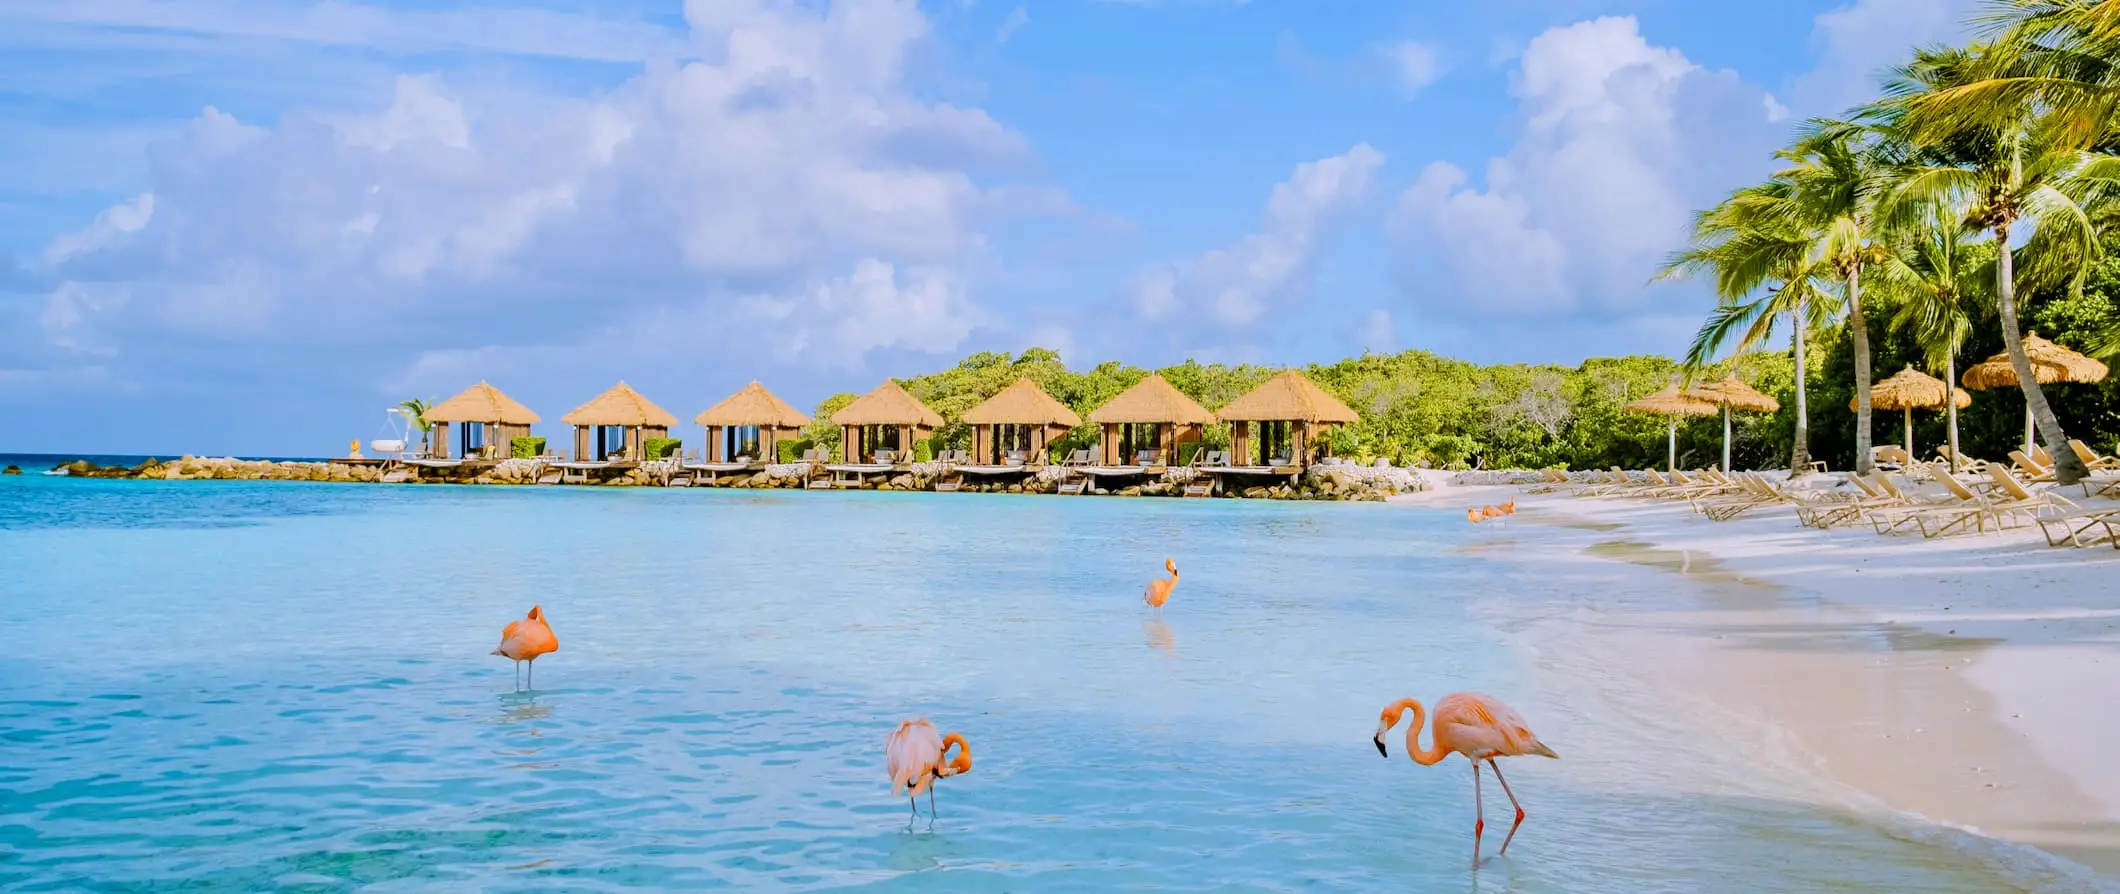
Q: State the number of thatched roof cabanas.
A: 7